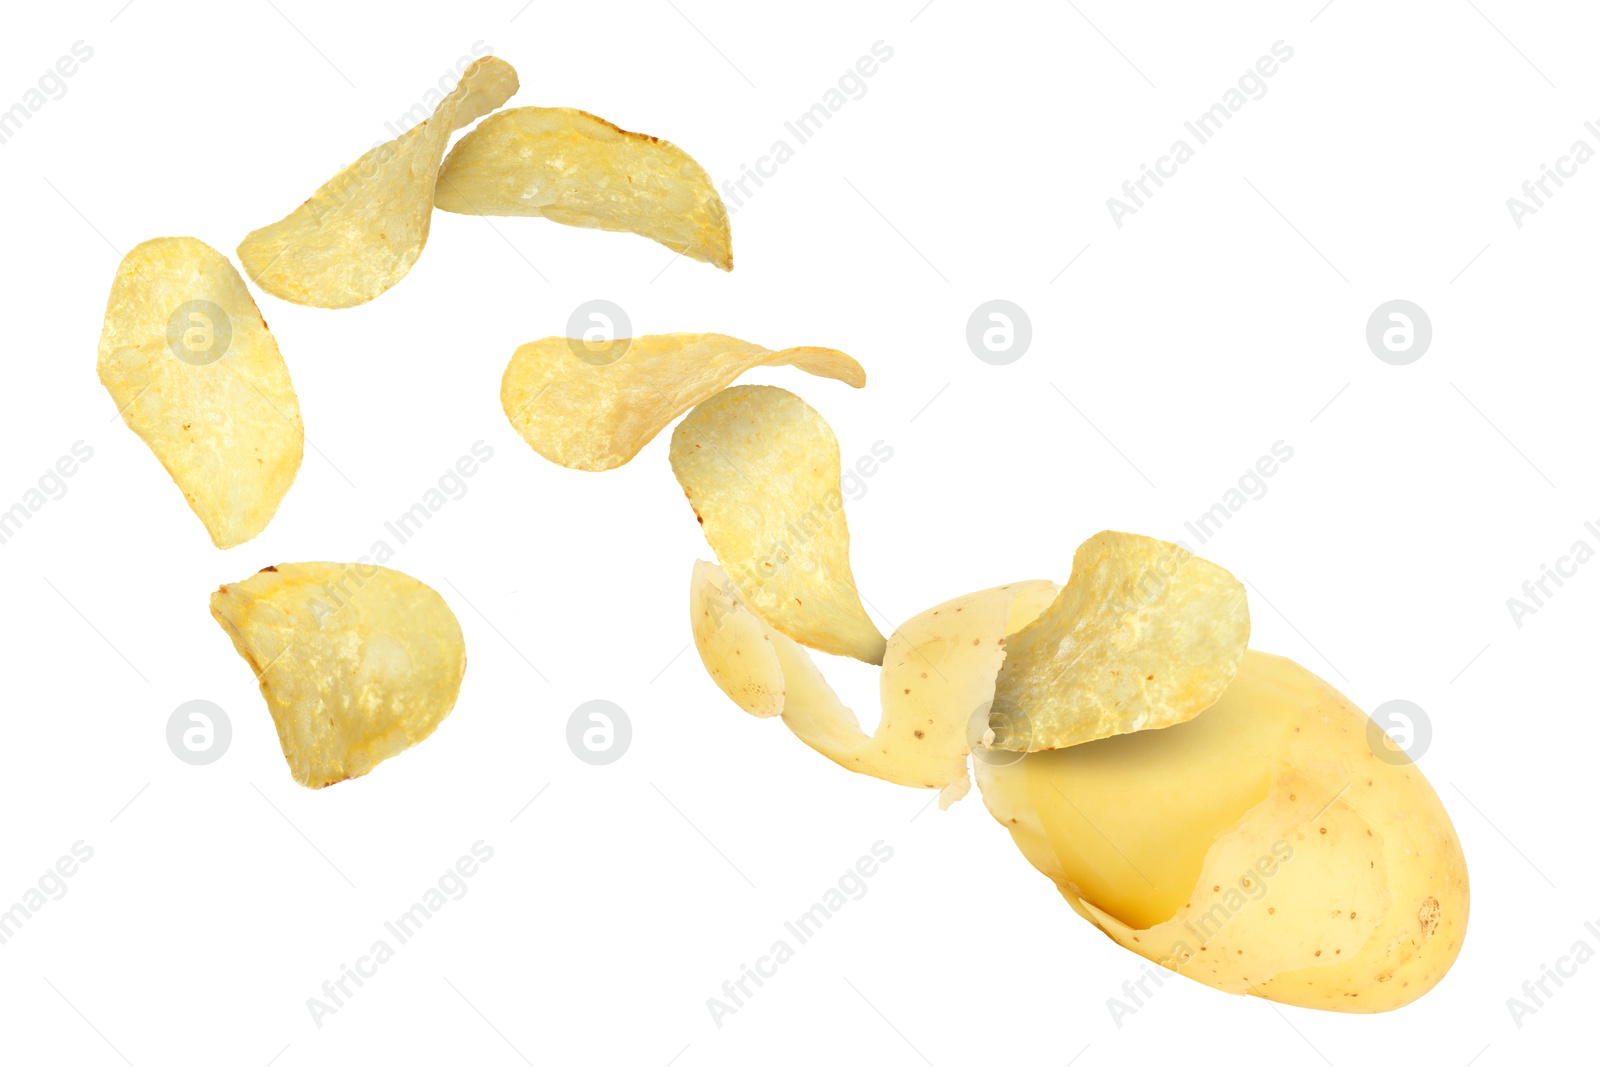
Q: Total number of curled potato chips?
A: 7